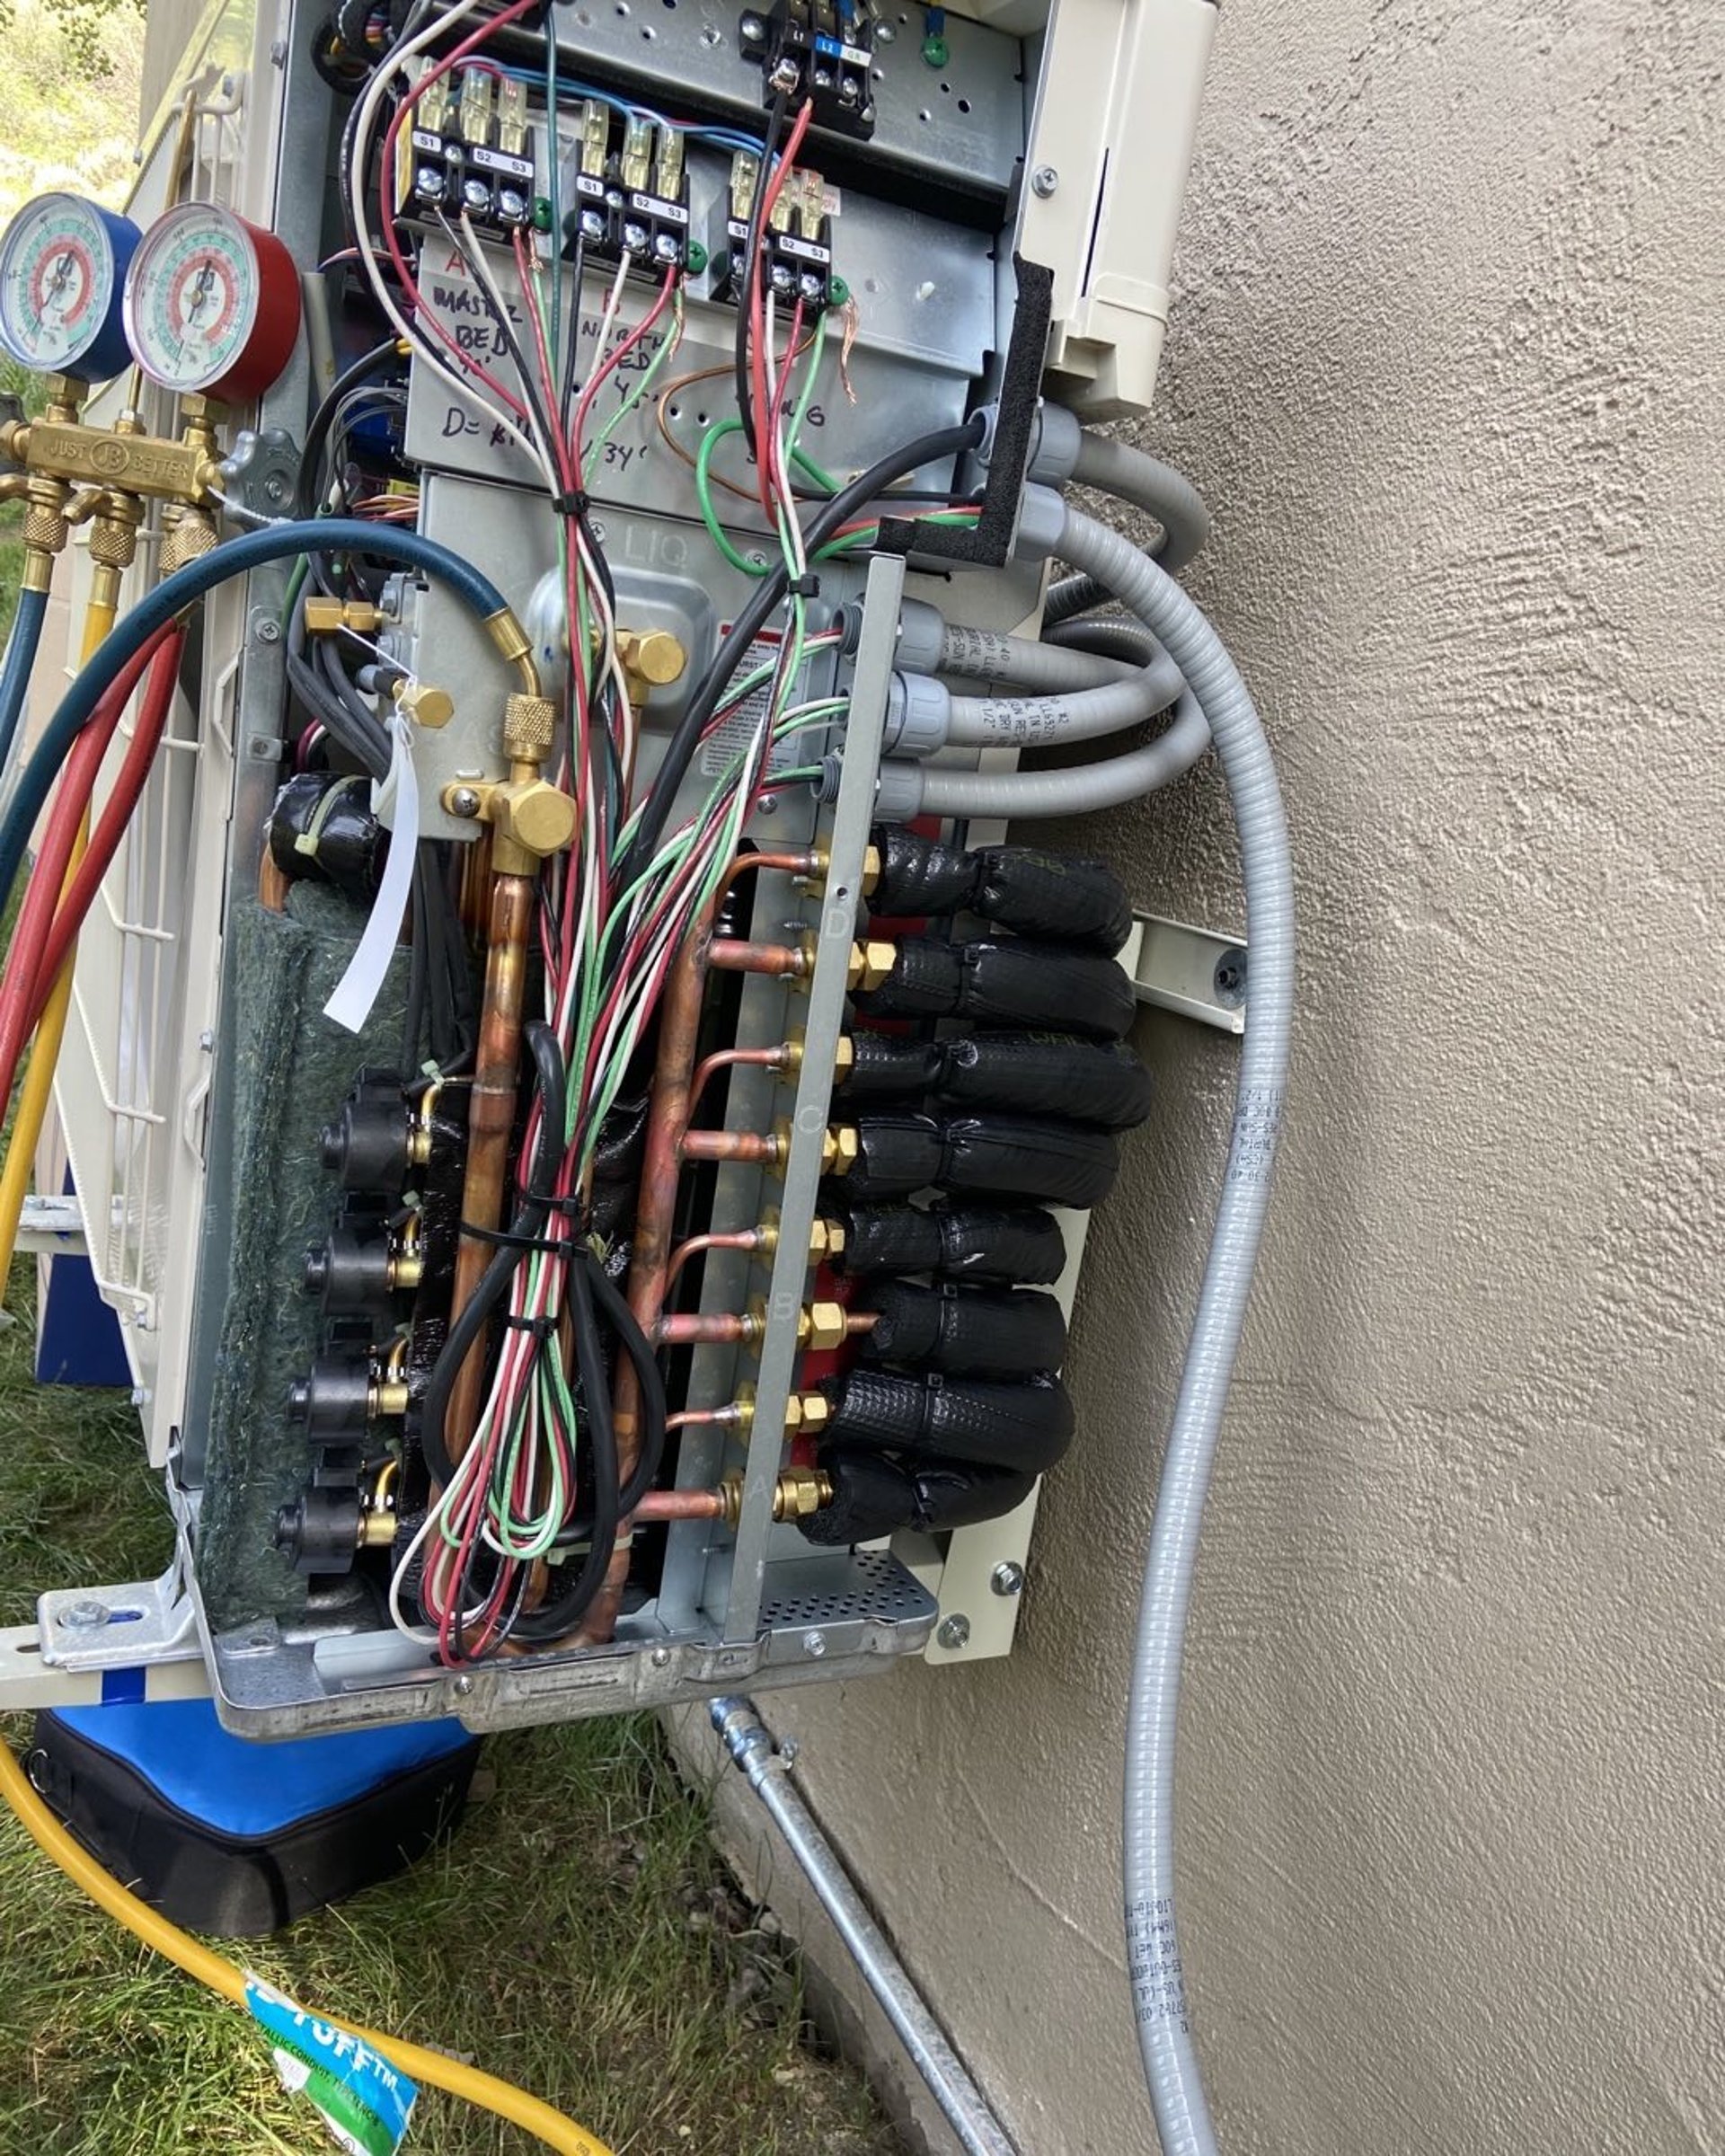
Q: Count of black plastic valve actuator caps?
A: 4